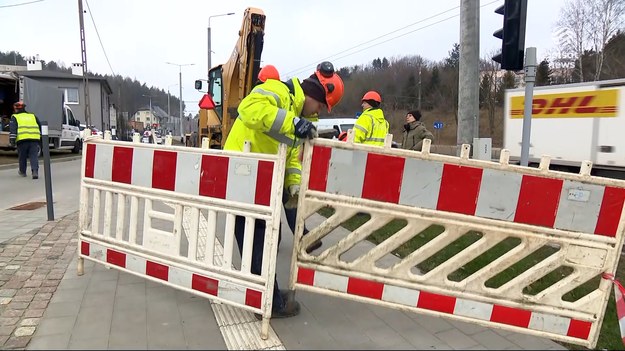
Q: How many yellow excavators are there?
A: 1